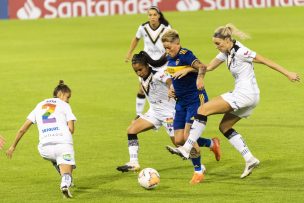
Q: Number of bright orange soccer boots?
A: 2